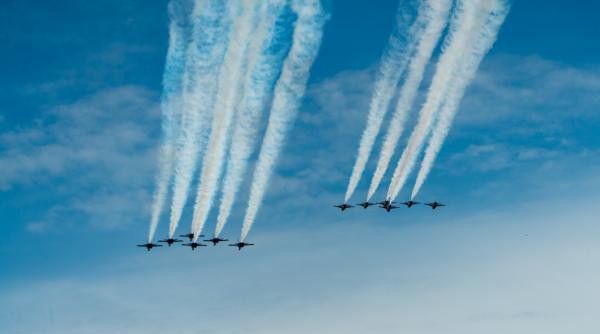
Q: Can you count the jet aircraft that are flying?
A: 12